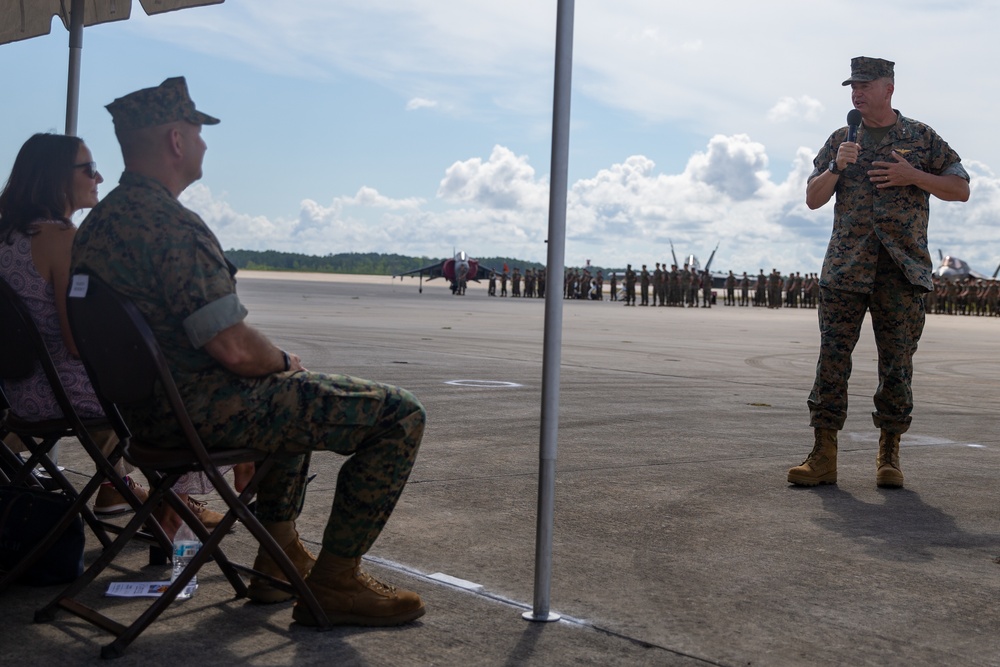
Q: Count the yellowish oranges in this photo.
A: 0